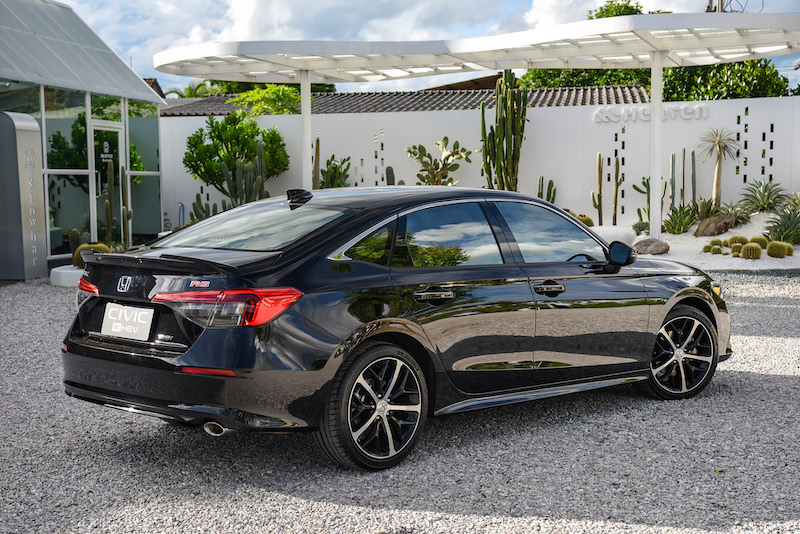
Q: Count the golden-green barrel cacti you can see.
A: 15